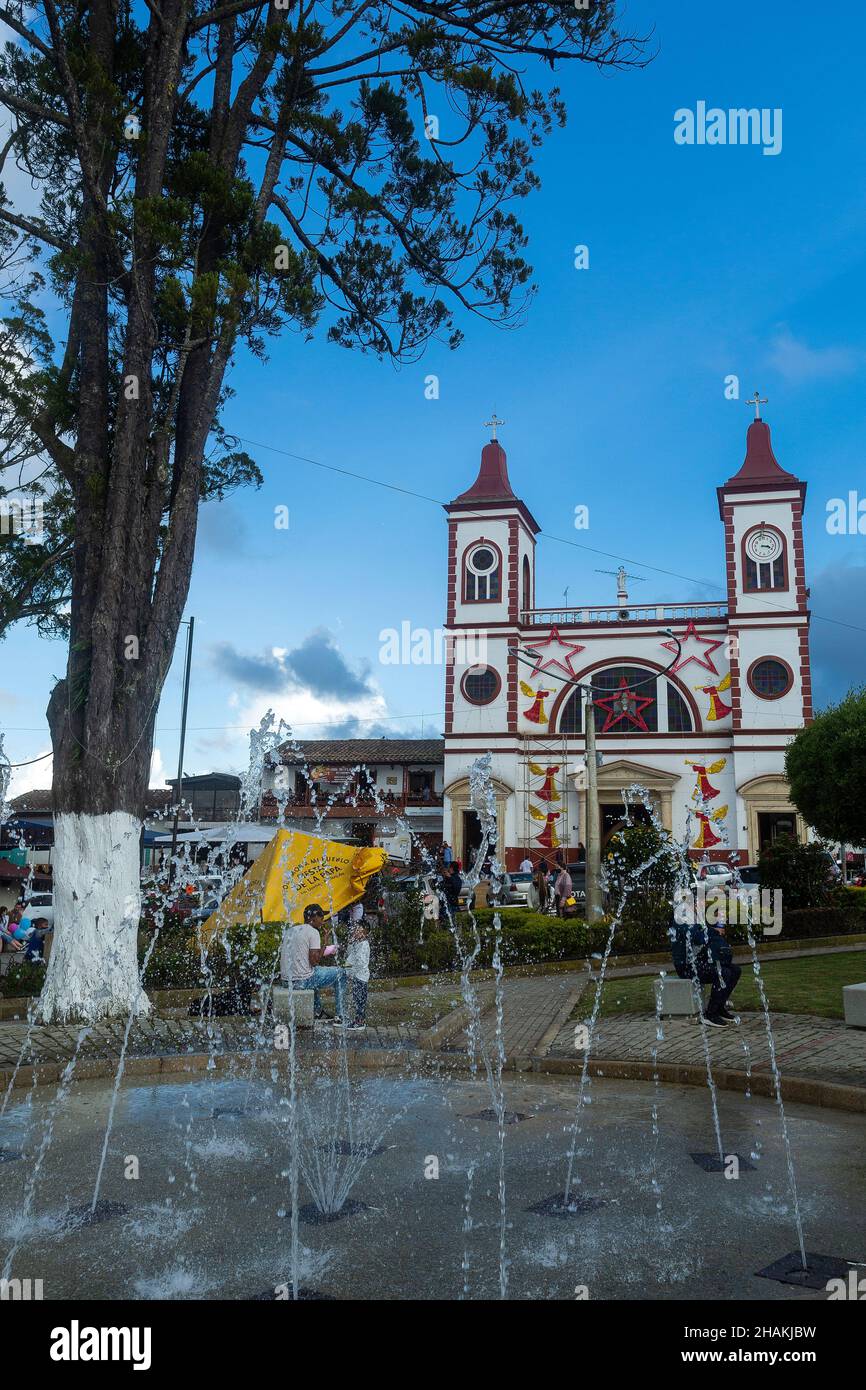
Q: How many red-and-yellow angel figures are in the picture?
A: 6